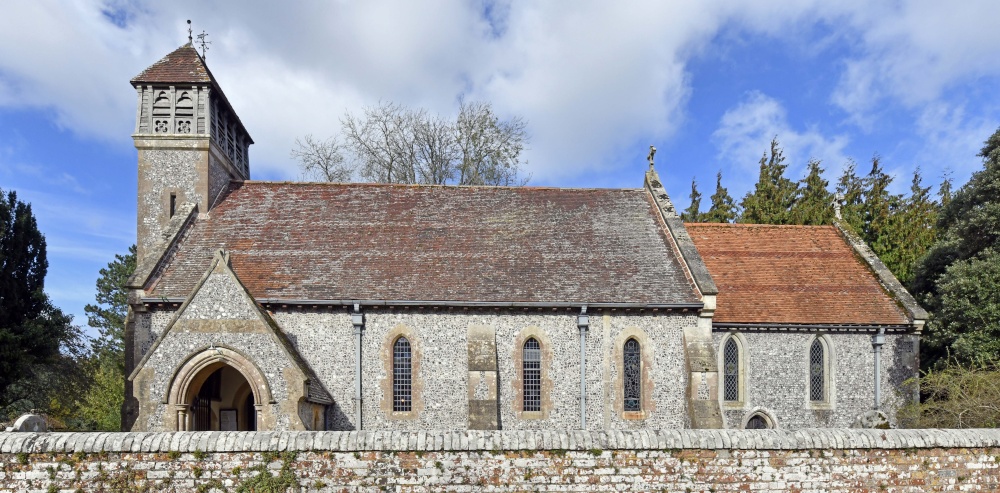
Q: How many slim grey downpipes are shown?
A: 3